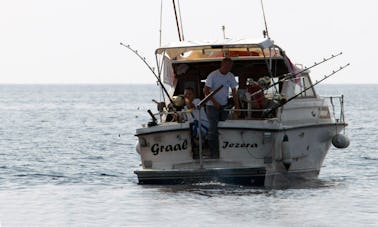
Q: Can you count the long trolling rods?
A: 3